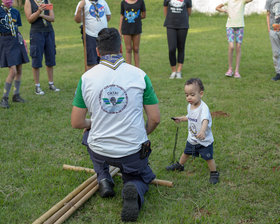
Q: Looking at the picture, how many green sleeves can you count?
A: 2